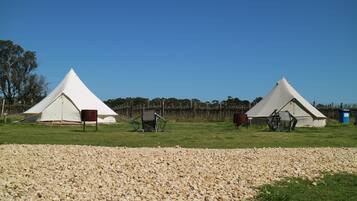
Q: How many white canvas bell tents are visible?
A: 2